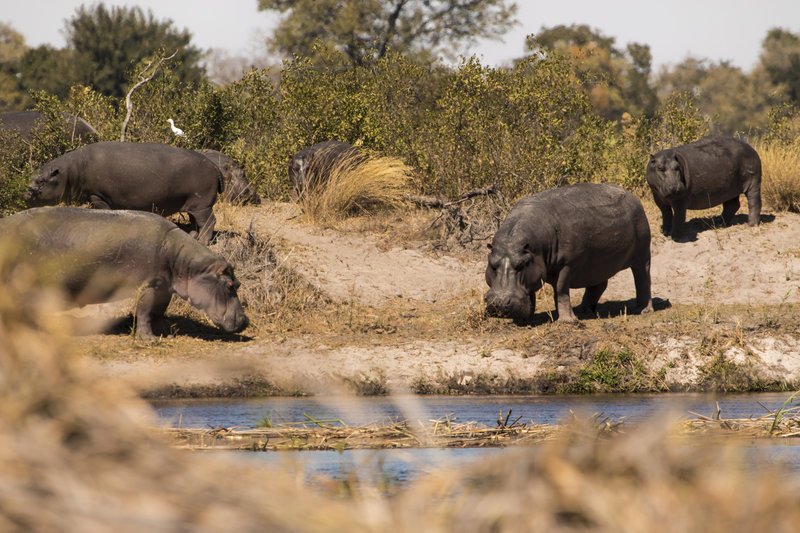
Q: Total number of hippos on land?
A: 7